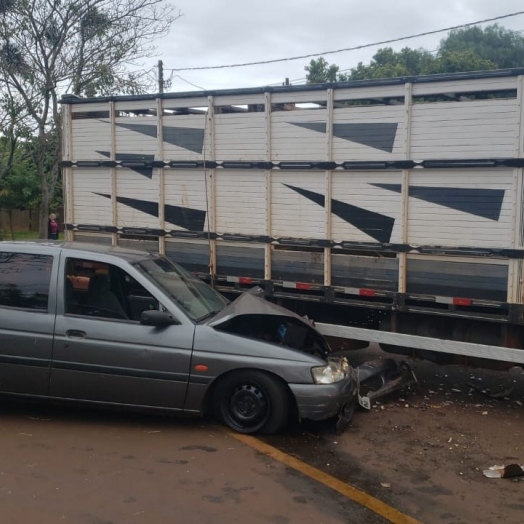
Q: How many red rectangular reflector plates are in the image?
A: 4